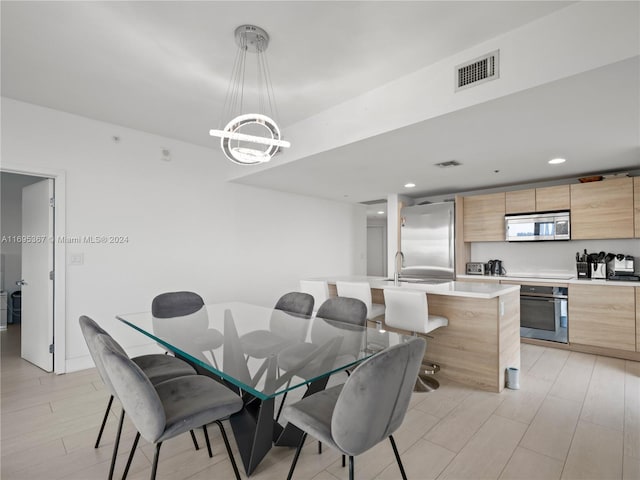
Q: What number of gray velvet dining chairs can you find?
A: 6